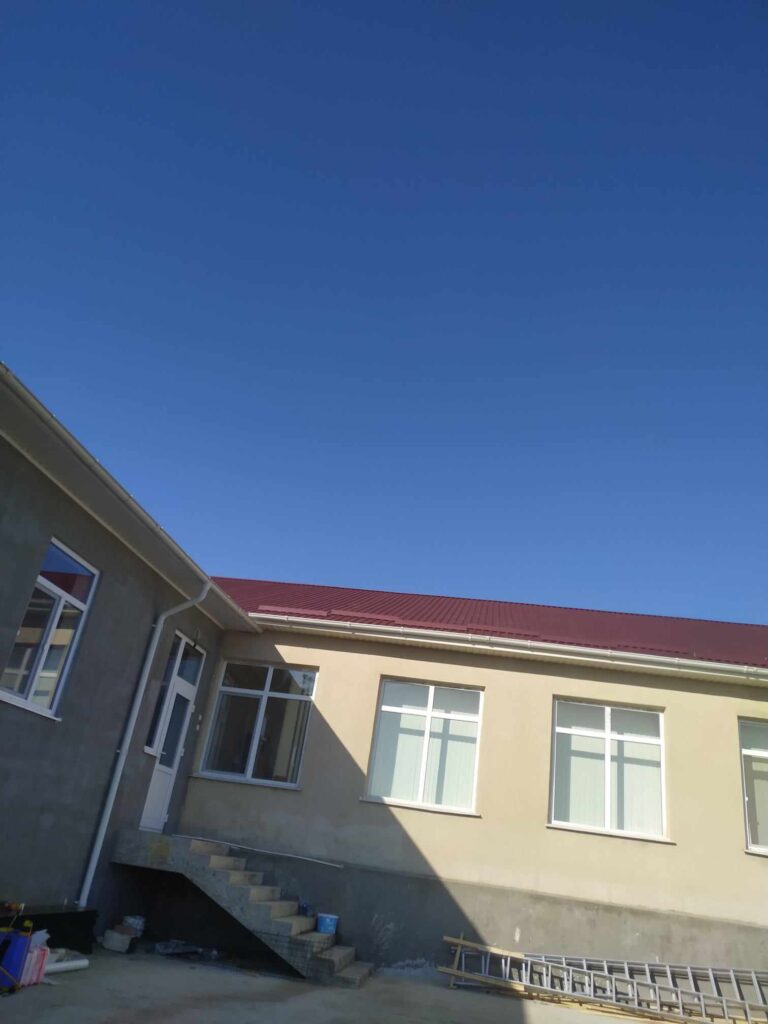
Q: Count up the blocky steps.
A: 9